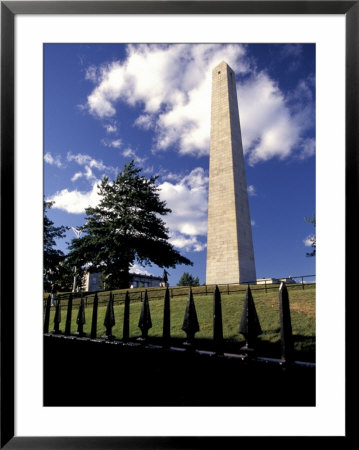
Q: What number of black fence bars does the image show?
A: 13